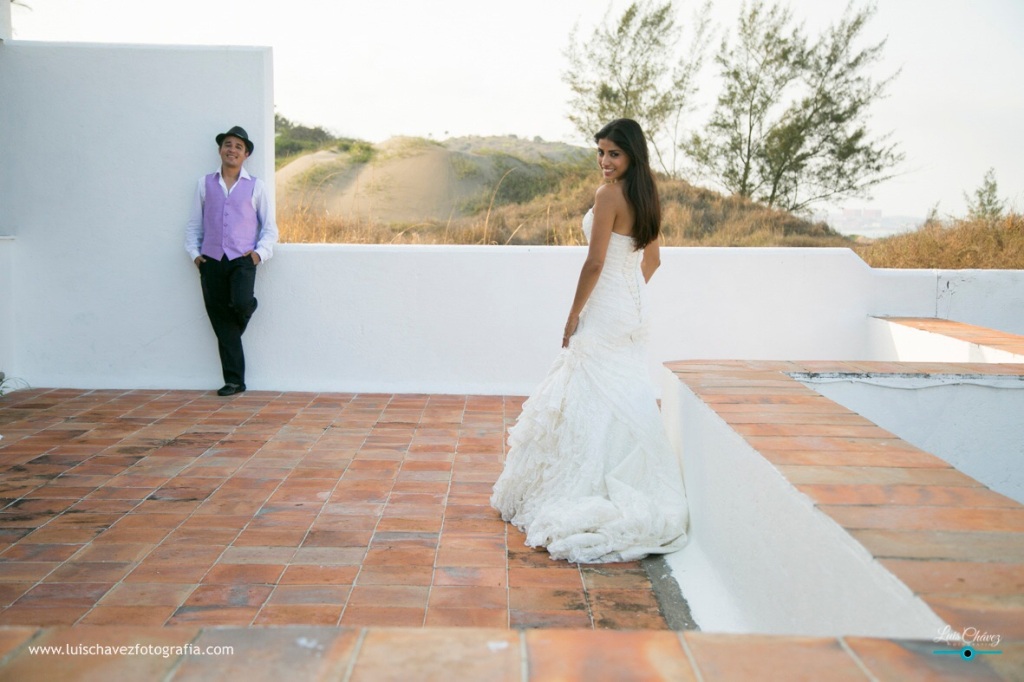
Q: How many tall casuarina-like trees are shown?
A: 2